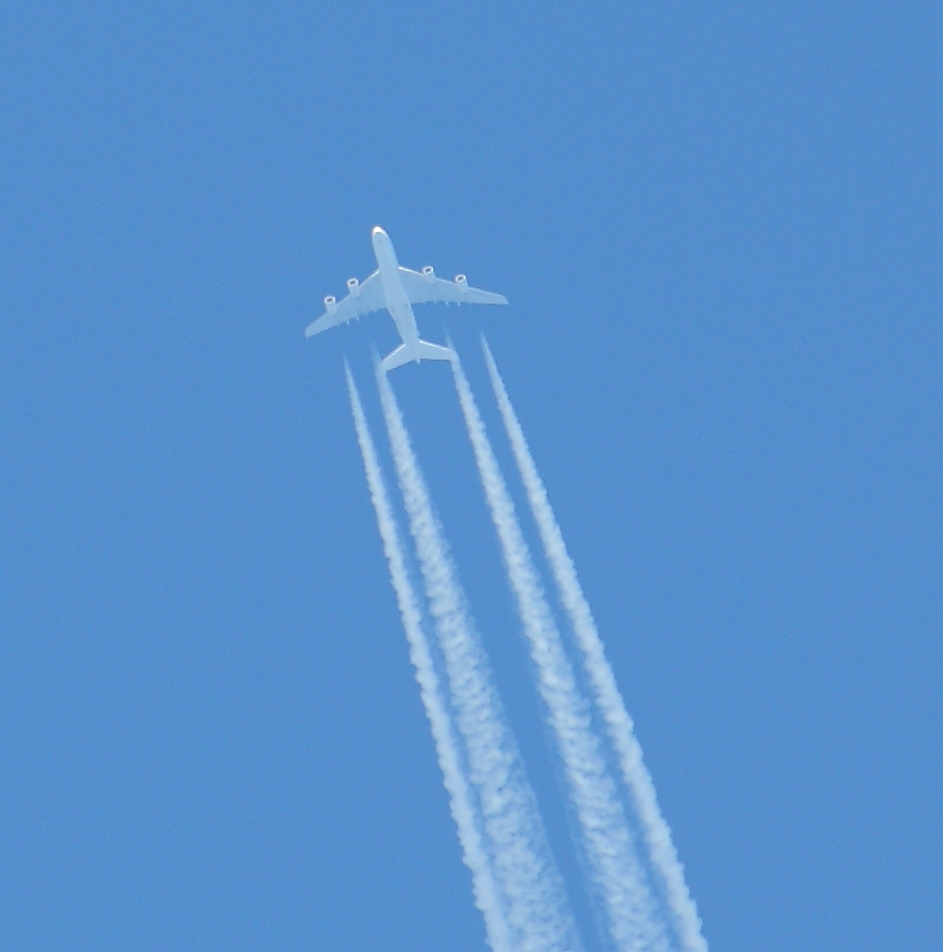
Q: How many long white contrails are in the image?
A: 4